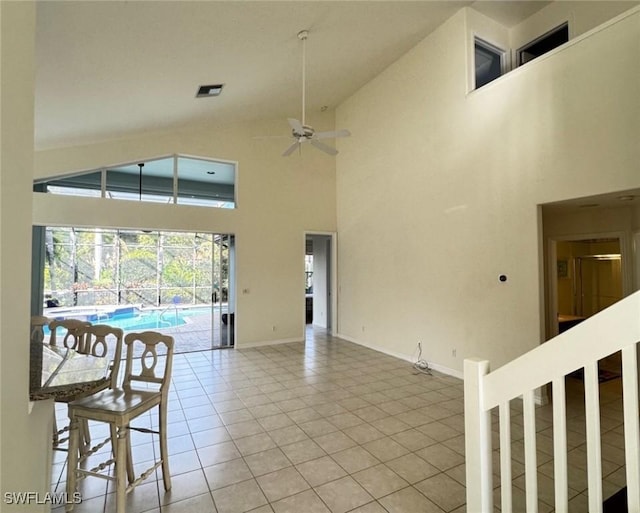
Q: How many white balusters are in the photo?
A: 5